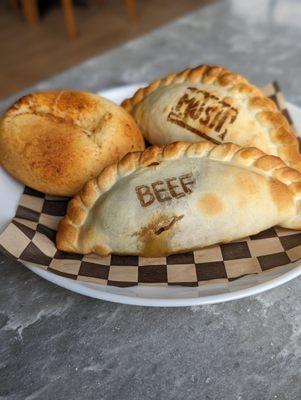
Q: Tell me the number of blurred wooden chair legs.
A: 3